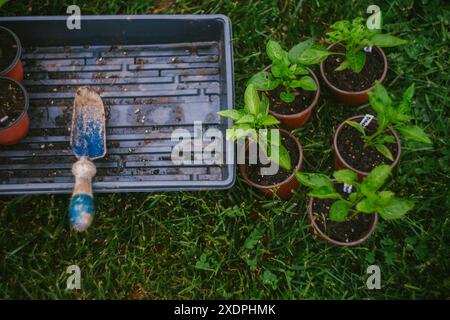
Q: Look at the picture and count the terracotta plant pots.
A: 7